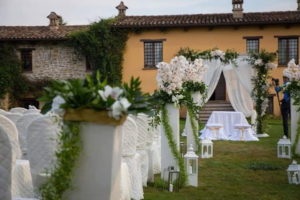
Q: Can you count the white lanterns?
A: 4